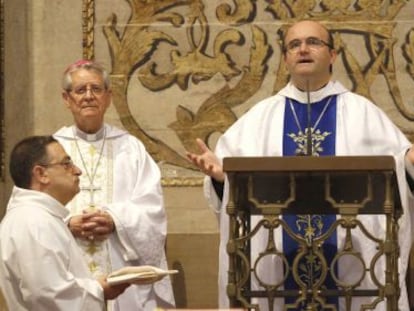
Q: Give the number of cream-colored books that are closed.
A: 0